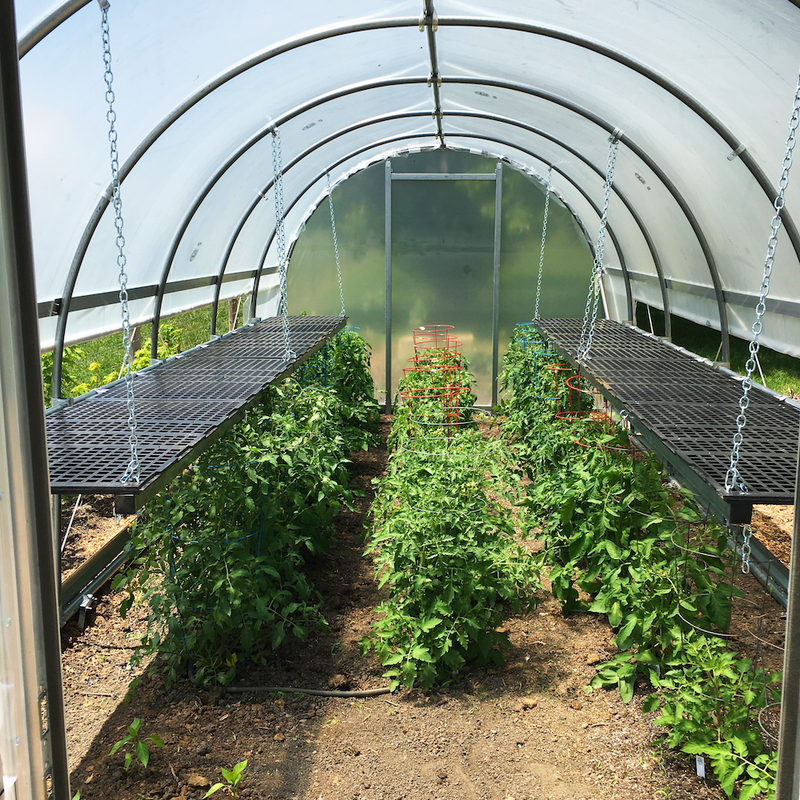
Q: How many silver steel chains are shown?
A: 8